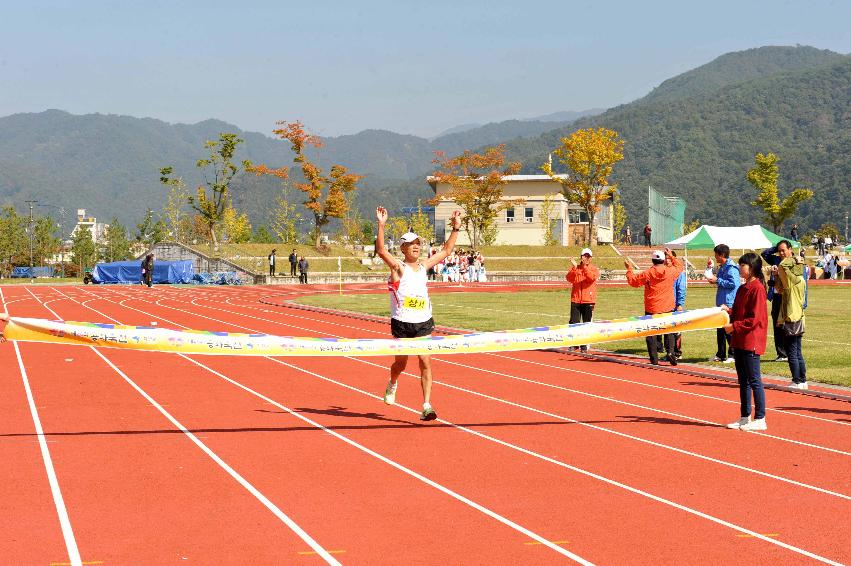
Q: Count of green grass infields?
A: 1